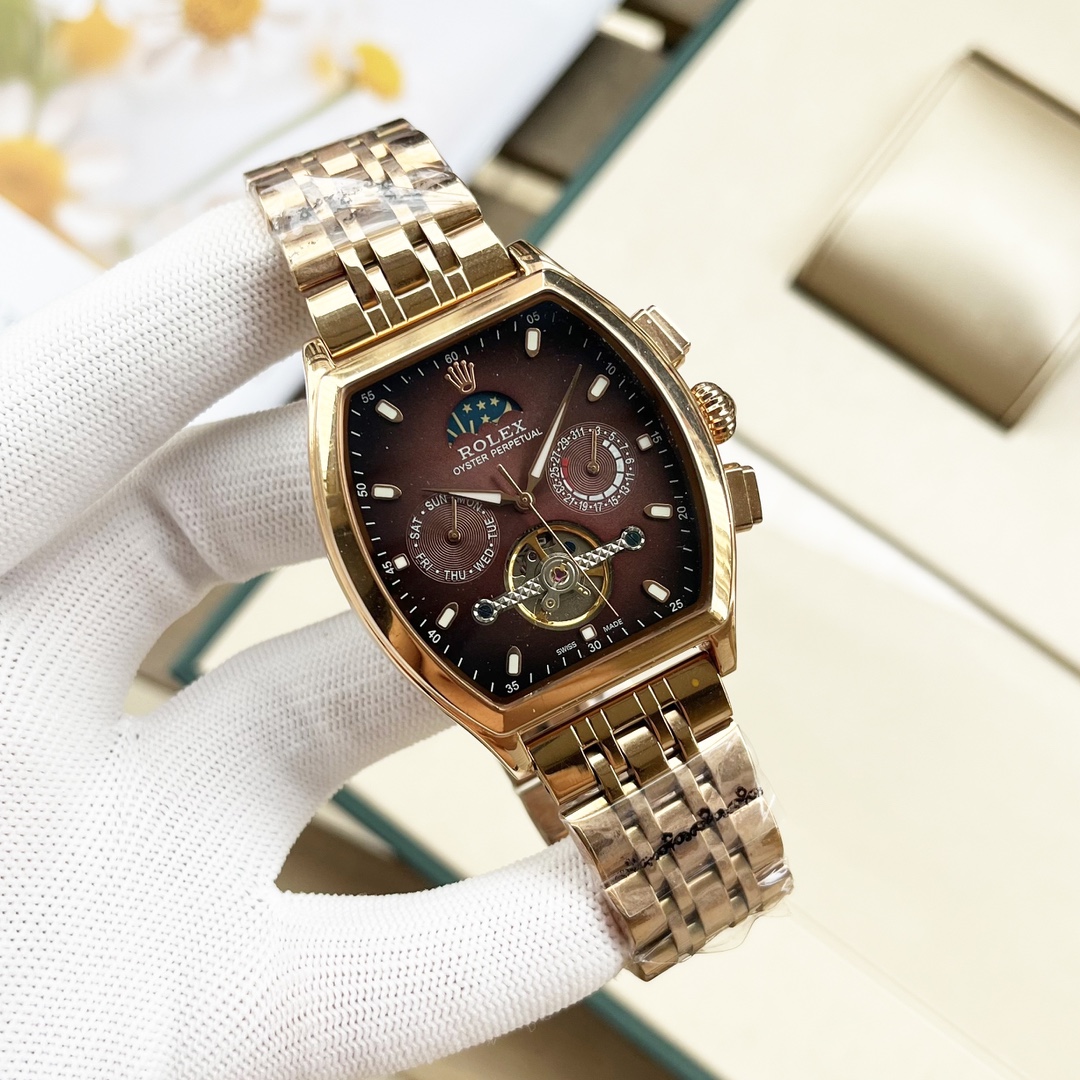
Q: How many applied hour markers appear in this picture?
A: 11